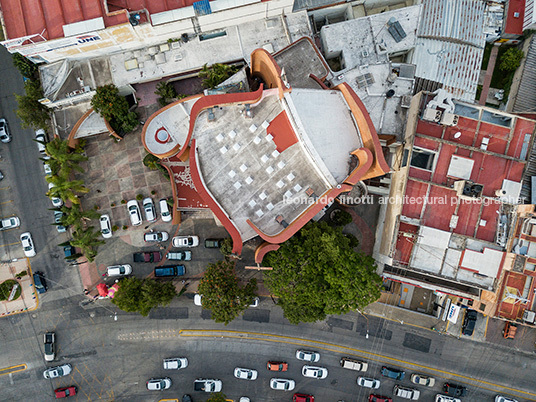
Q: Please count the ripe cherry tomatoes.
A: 0